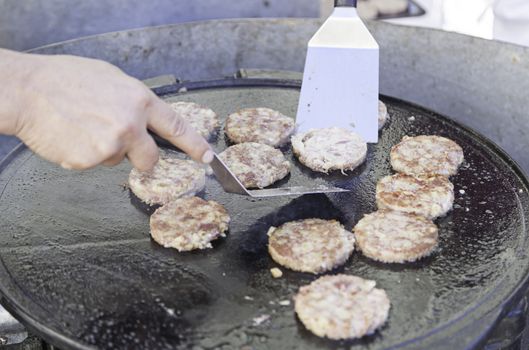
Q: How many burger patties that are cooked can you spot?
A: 12